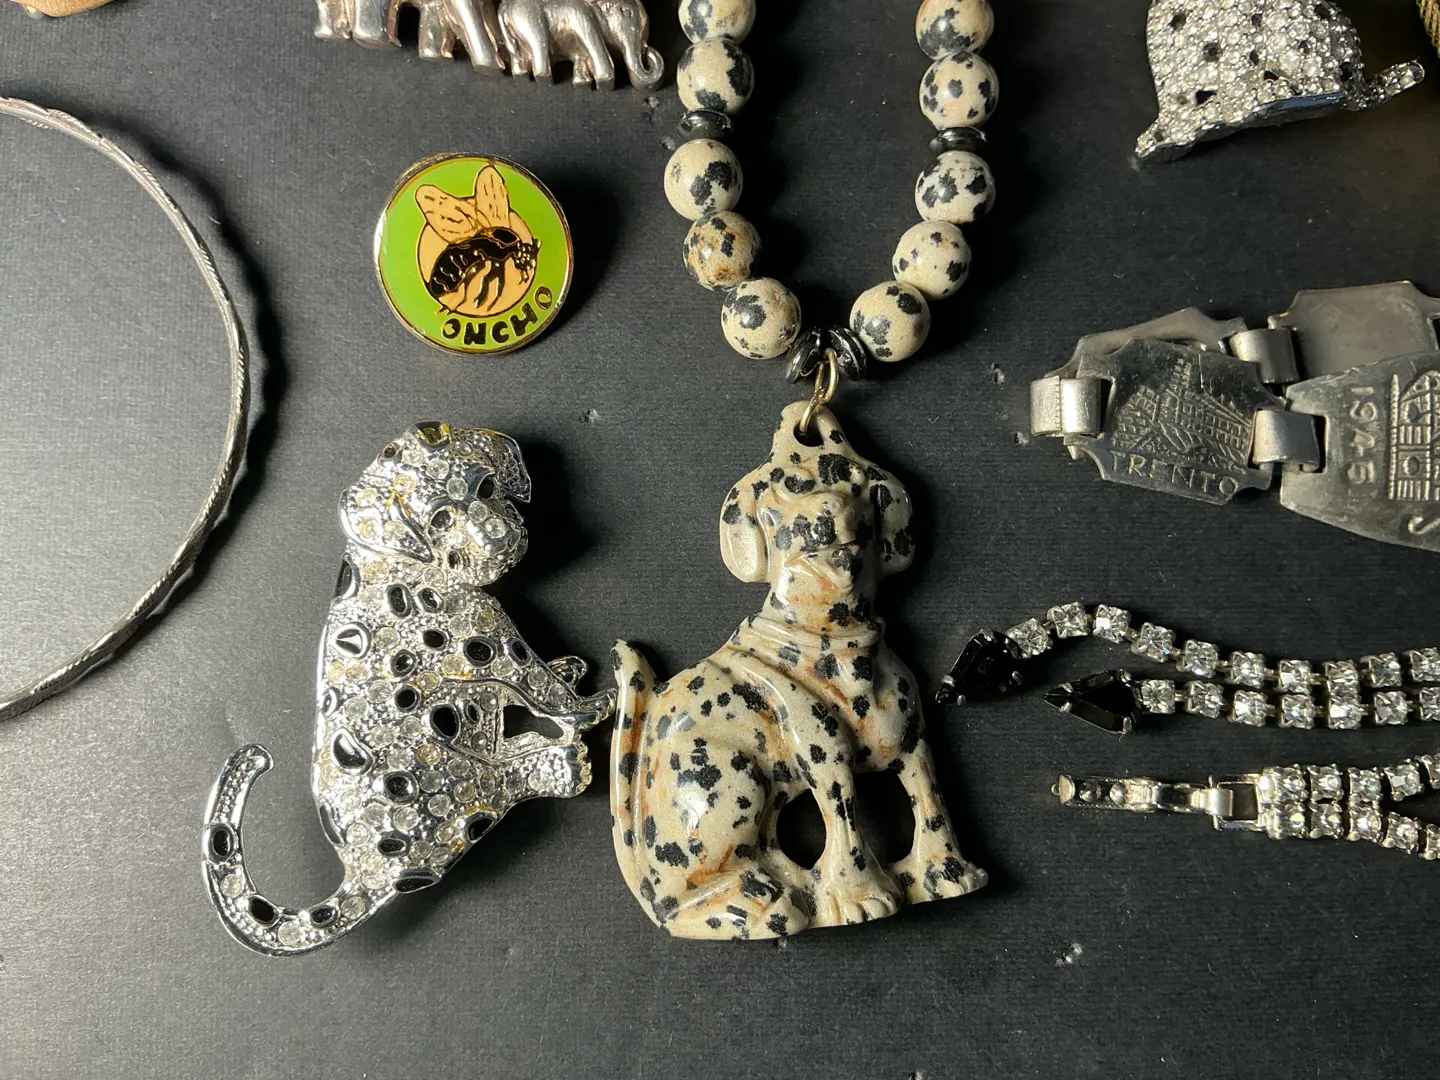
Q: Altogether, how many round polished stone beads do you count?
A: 10